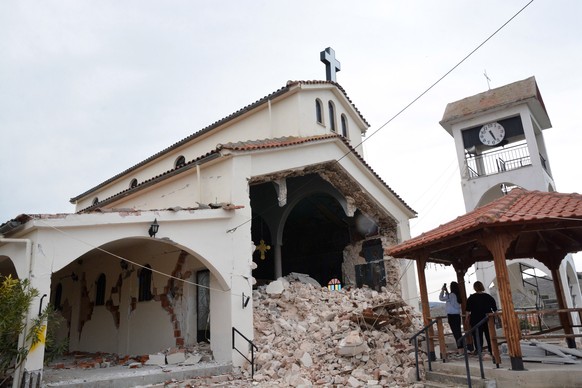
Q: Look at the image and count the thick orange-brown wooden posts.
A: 4